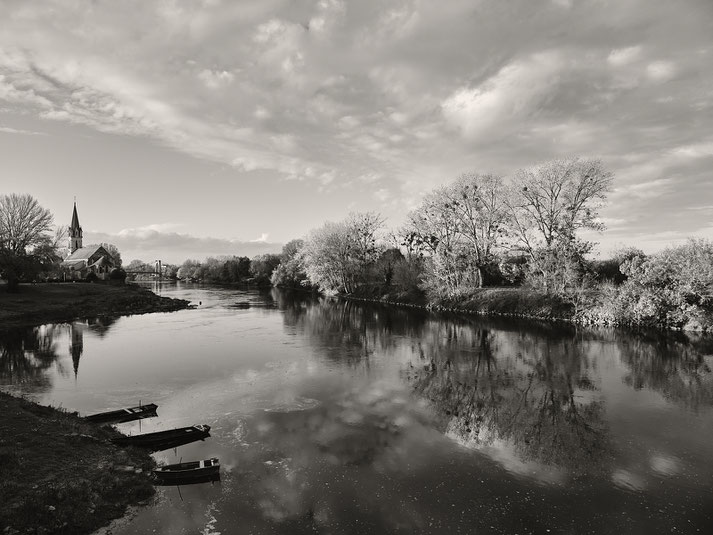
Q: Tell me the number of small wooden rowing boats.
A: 3